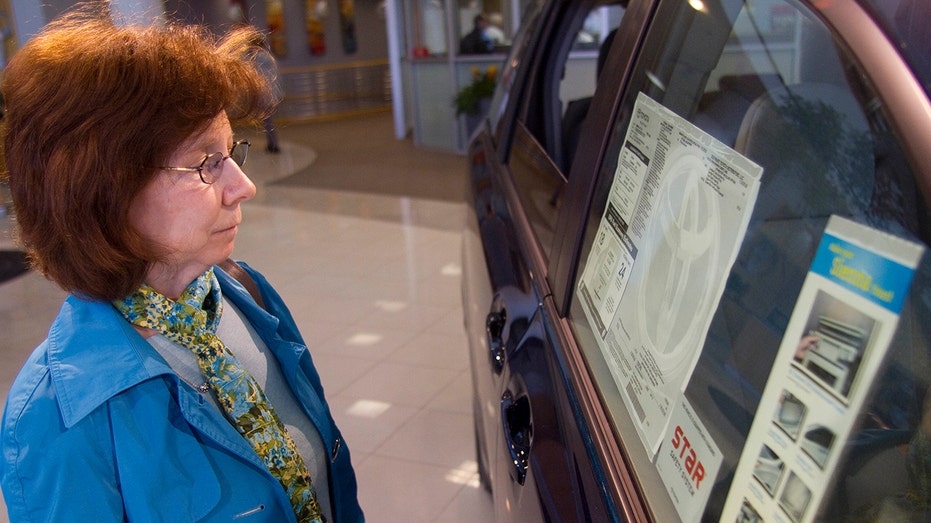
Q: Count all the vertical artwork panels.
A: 3